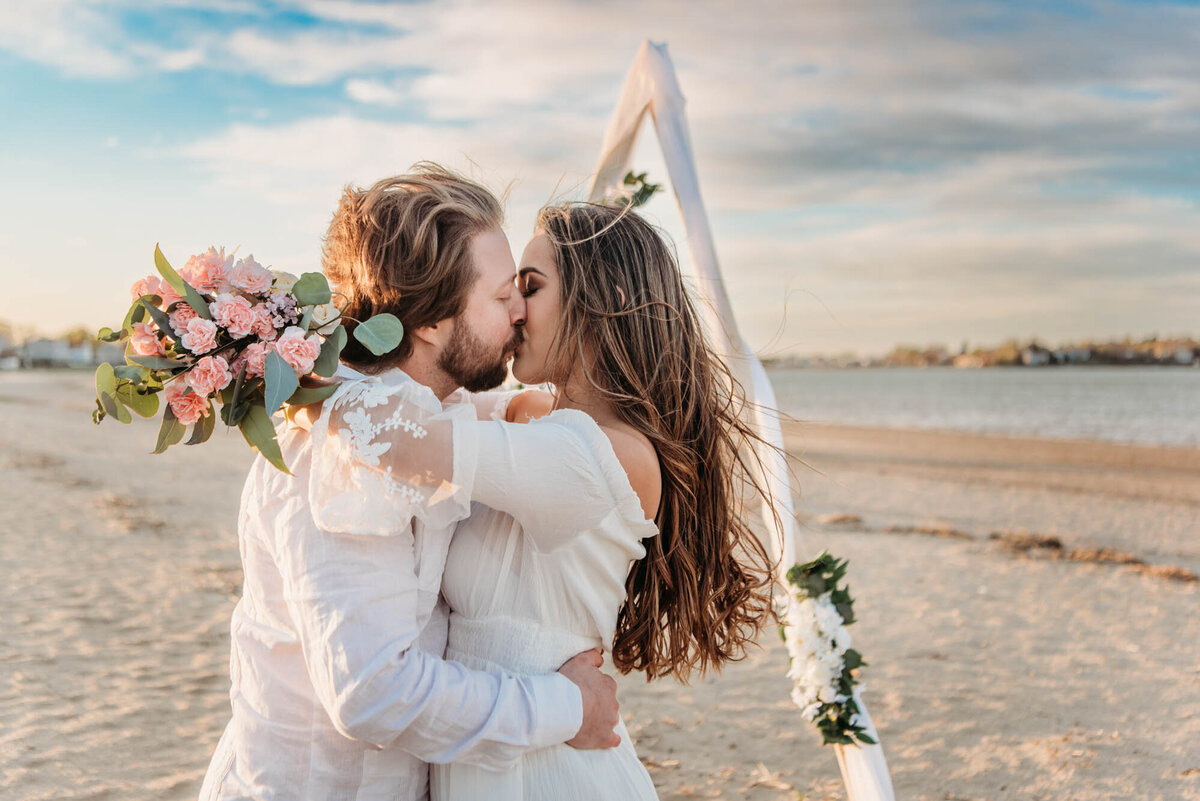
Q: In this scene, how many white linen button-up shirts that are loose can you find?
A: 1